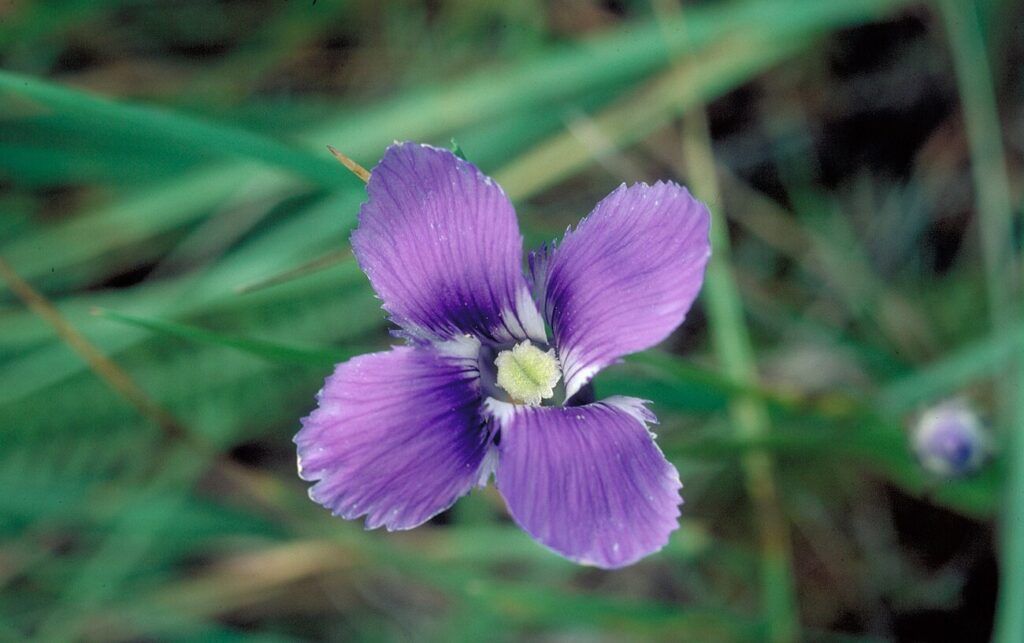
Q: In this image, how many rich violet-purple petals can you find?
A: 4